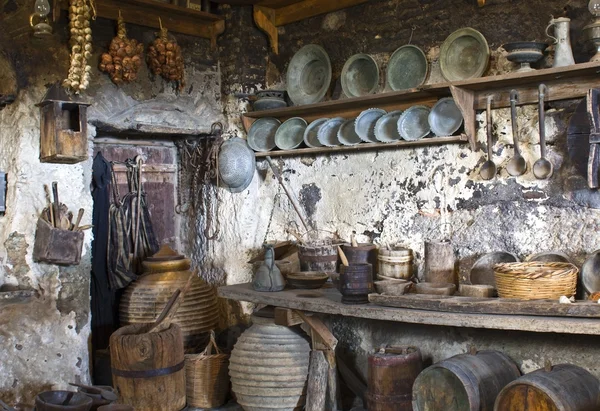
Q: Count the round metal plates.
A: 13